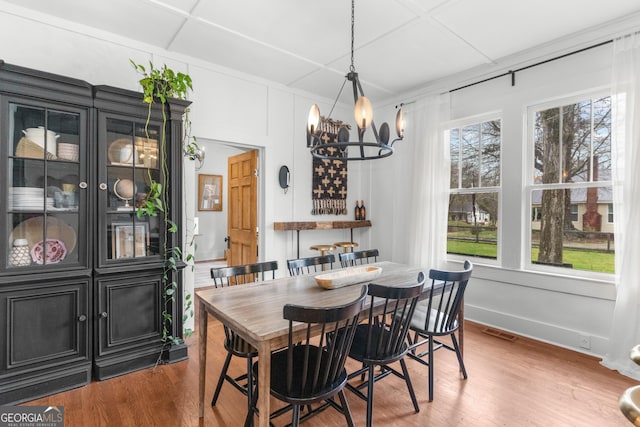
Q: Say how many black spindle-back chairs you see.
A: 6